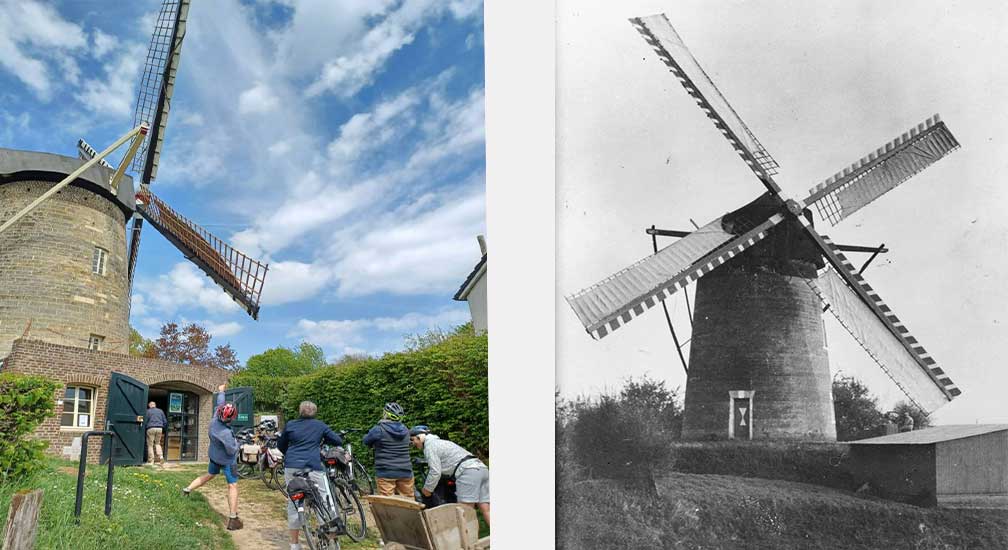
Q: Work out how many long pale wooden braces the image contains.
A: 2